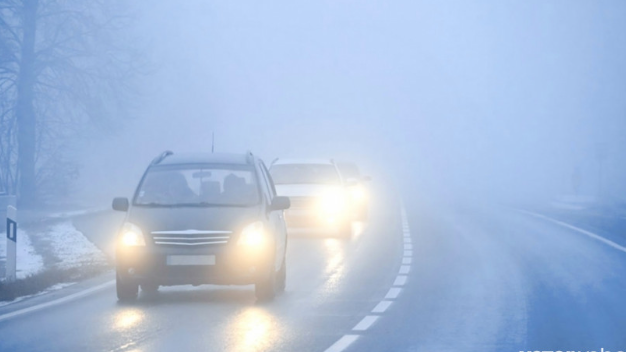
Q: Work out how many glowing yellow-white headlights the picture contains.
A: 4